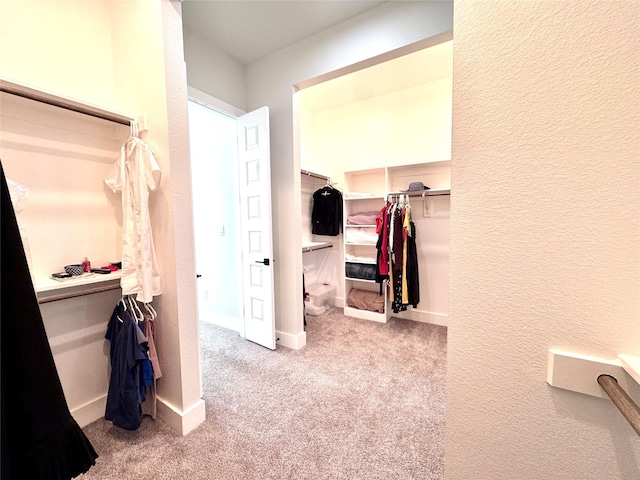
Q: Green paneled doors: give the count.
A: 0